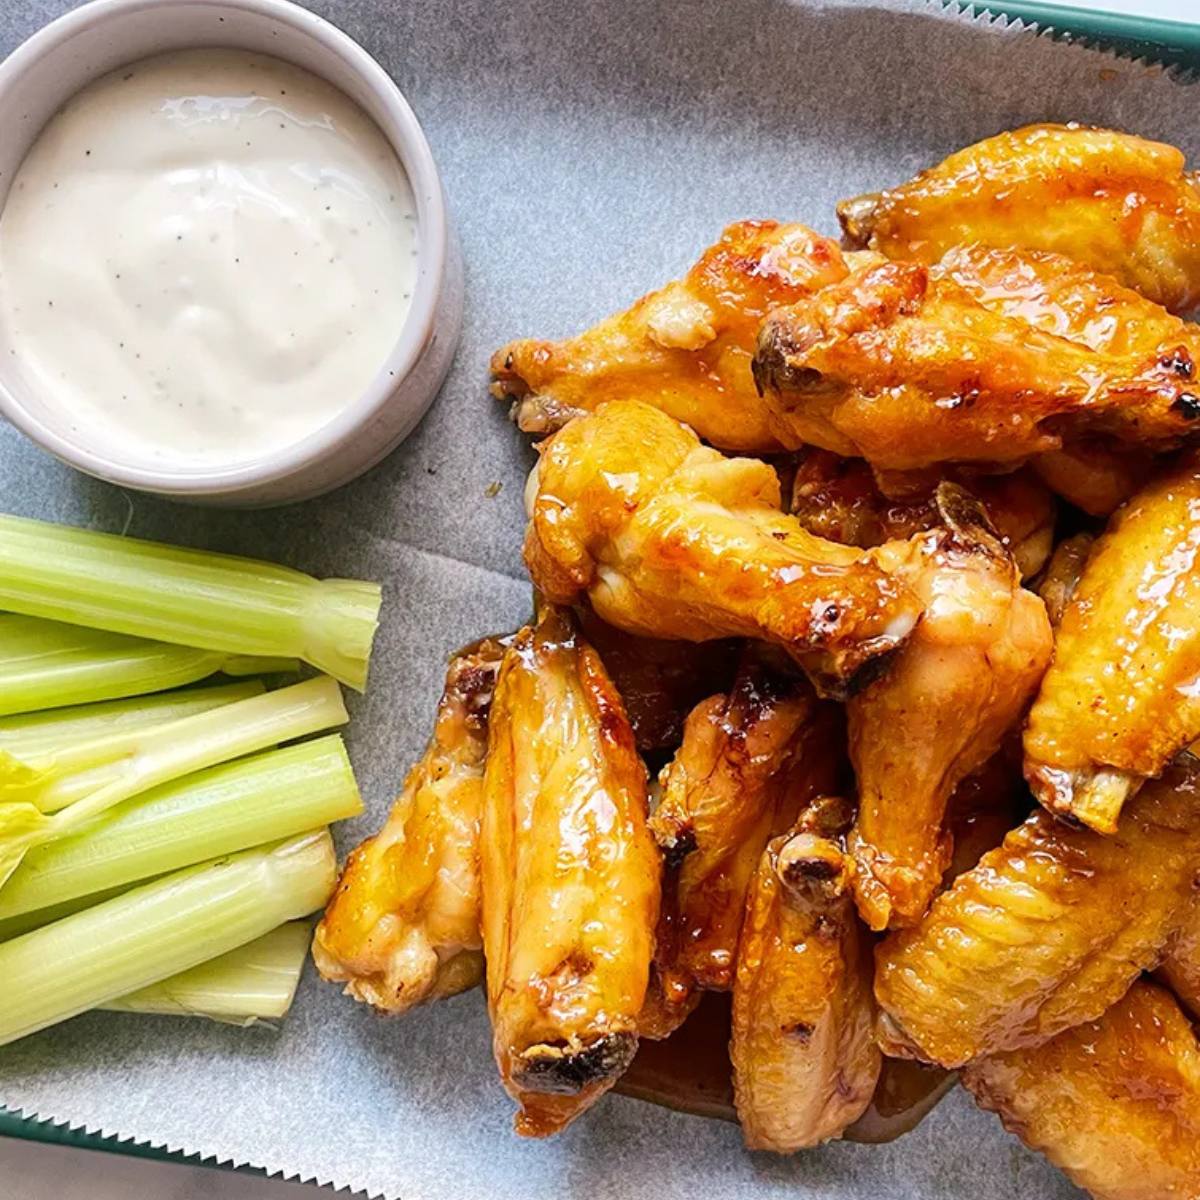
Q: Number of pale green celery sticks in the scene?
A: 7